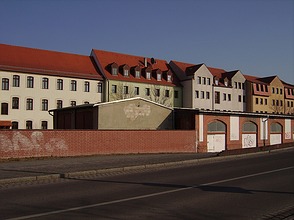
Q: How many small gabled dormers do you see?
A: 8